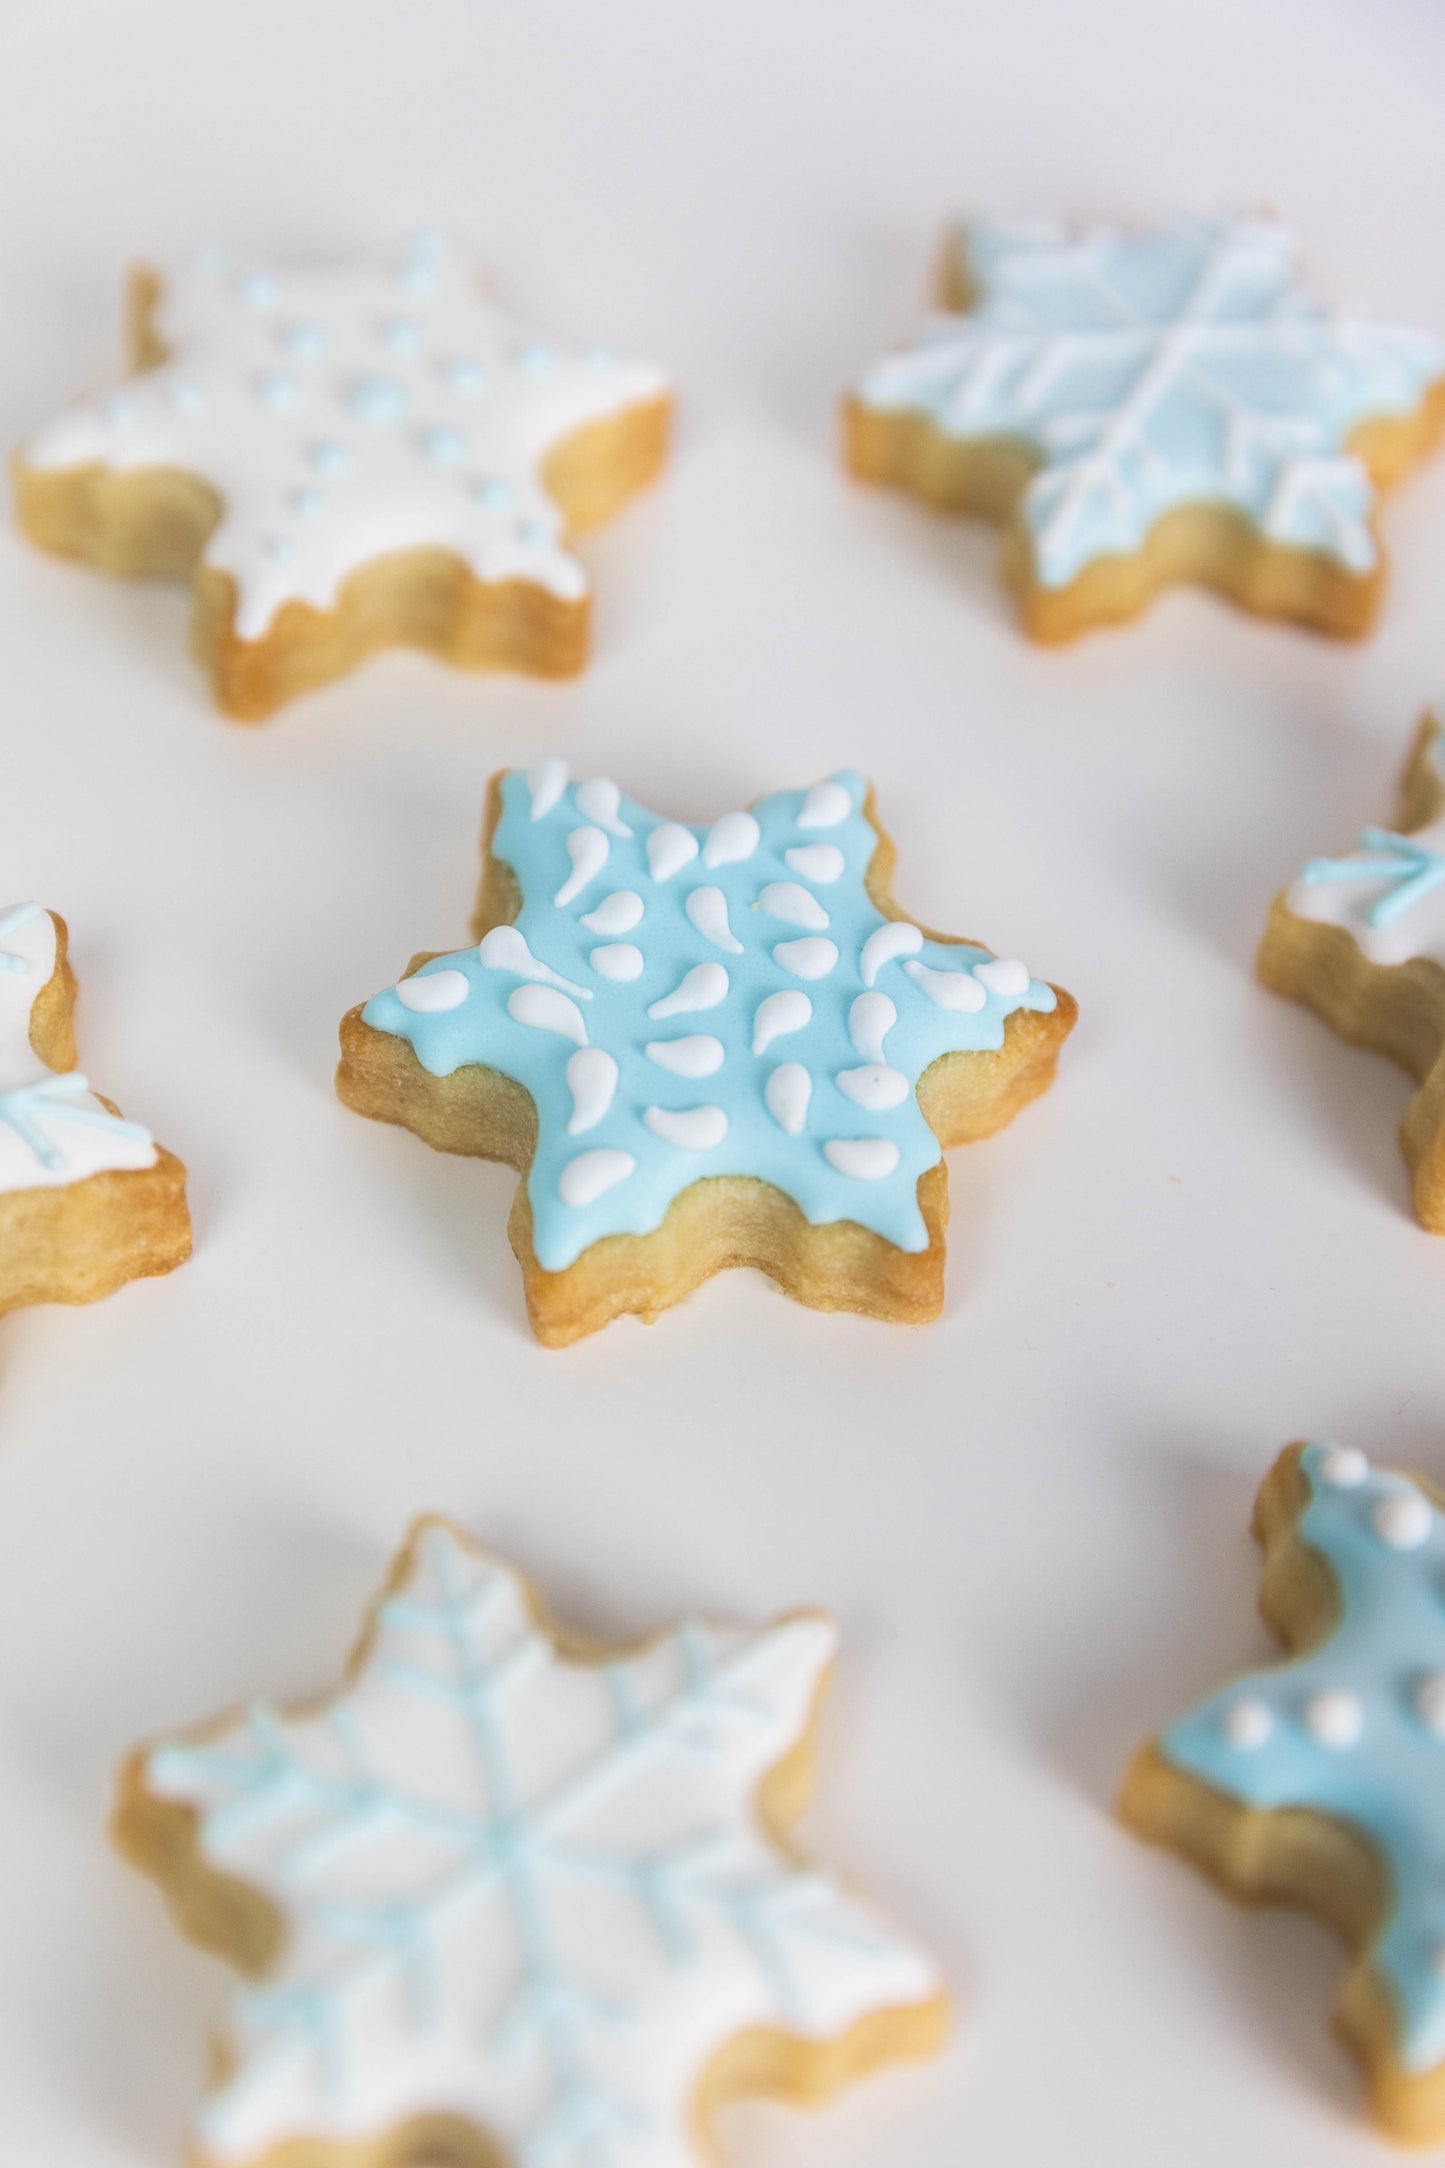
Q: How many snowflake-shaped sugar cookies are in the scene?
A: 7